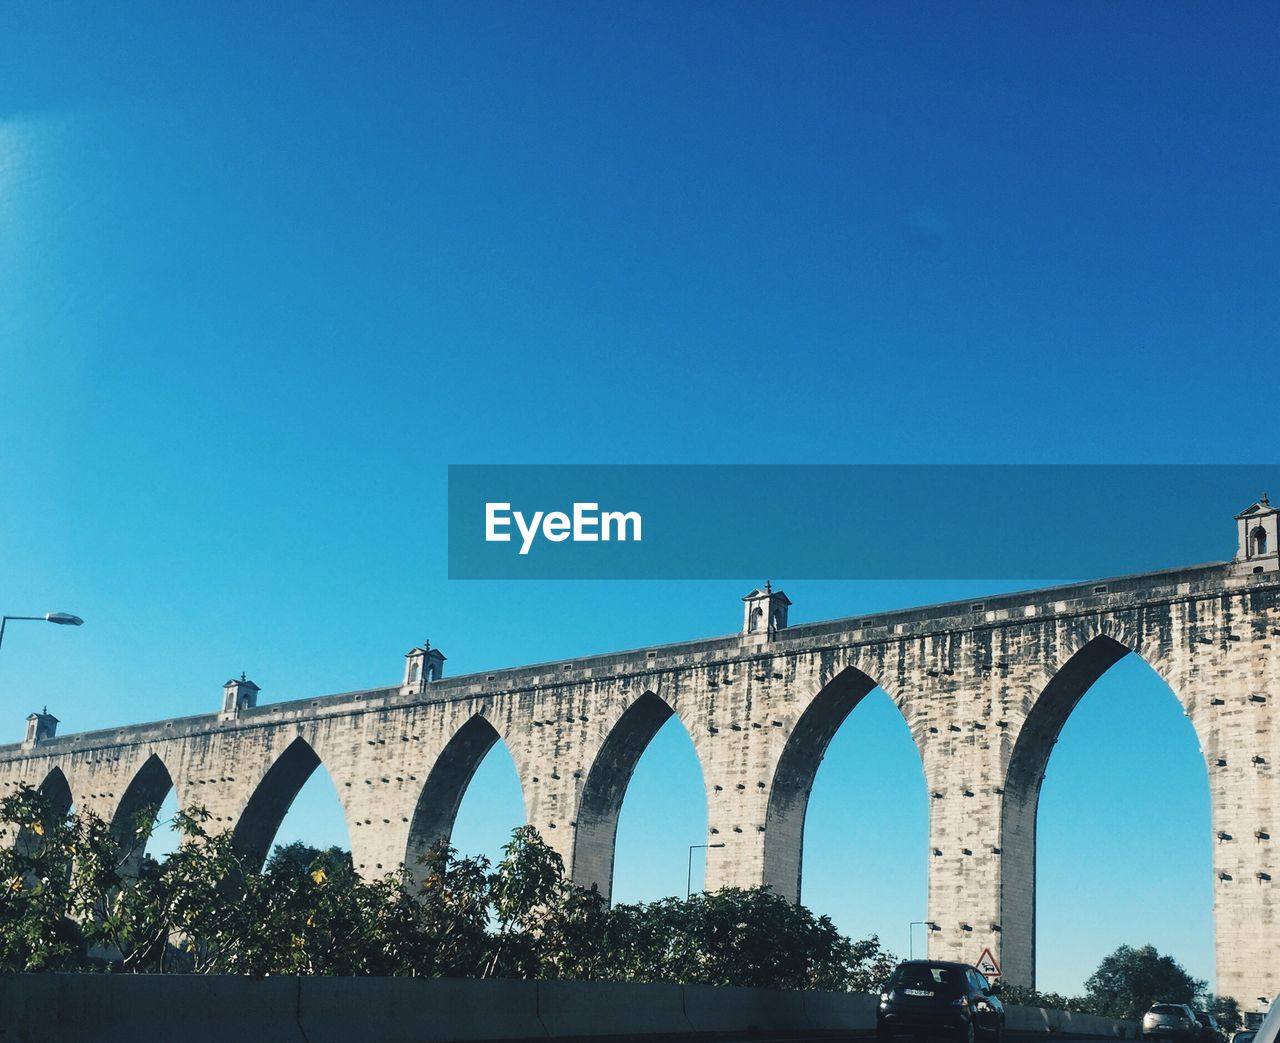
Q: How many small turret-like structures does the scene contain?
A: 5